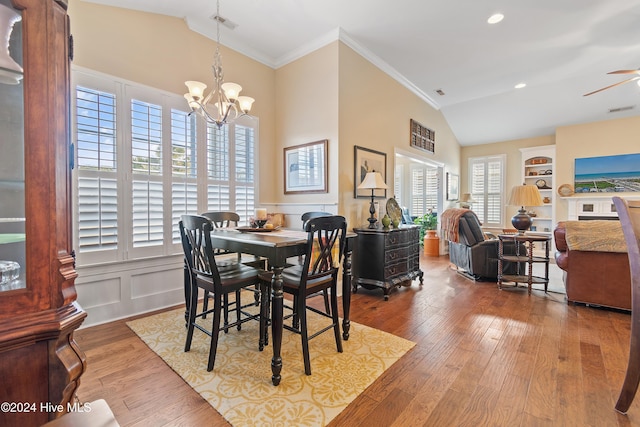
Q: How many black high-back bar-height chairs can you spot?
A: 4